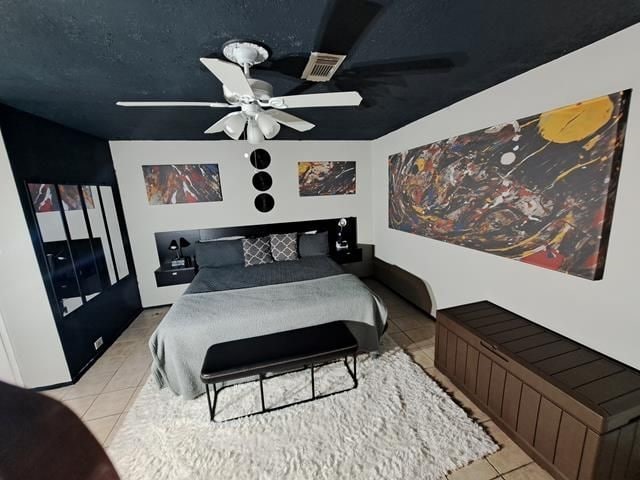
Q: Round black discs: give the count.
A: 3